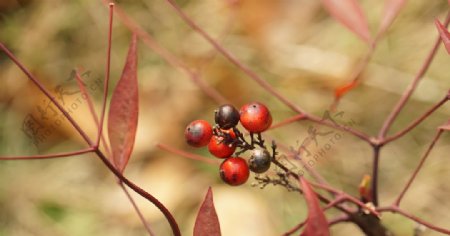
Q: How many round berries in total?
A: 6